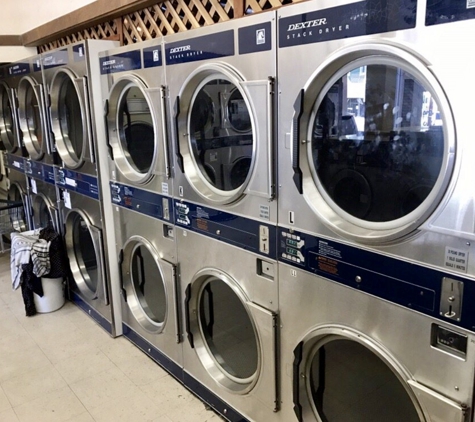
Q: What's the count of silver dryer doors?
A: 12